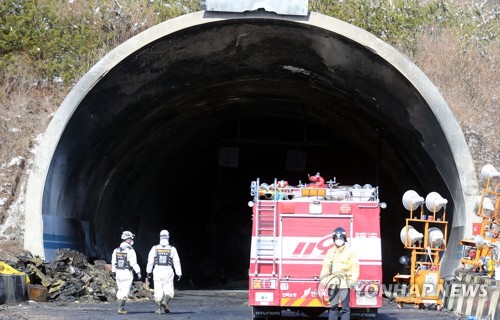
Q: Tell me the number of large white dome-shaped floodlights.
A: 6